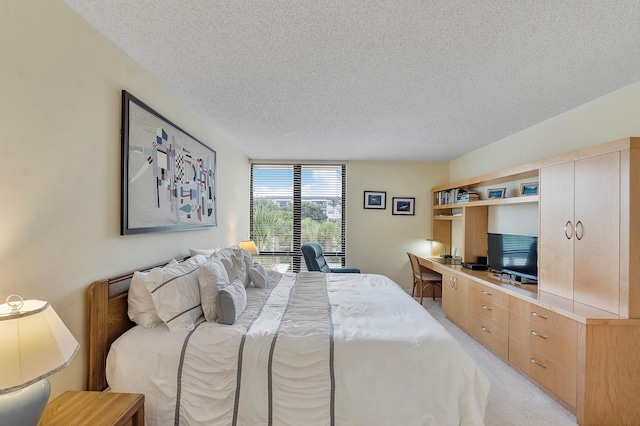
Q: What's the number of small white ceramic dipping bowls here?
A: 0